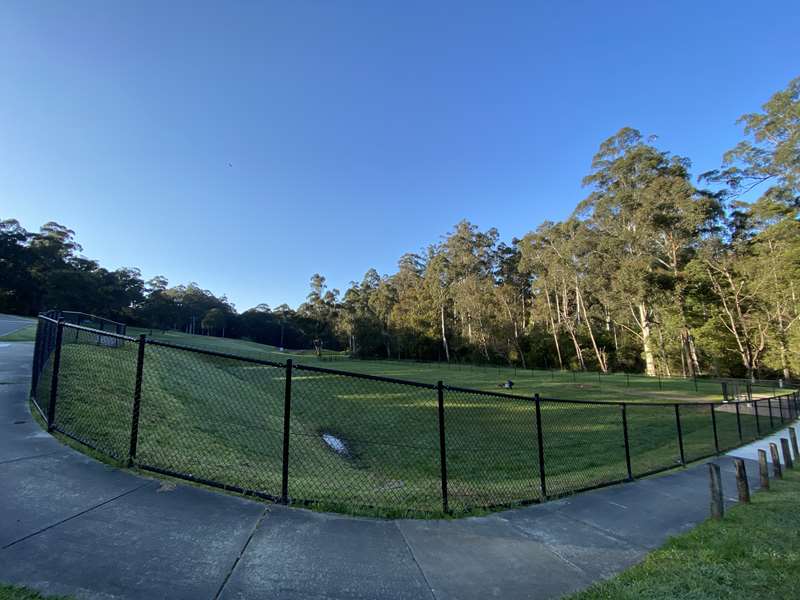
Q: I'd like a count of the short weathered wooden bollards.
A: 6